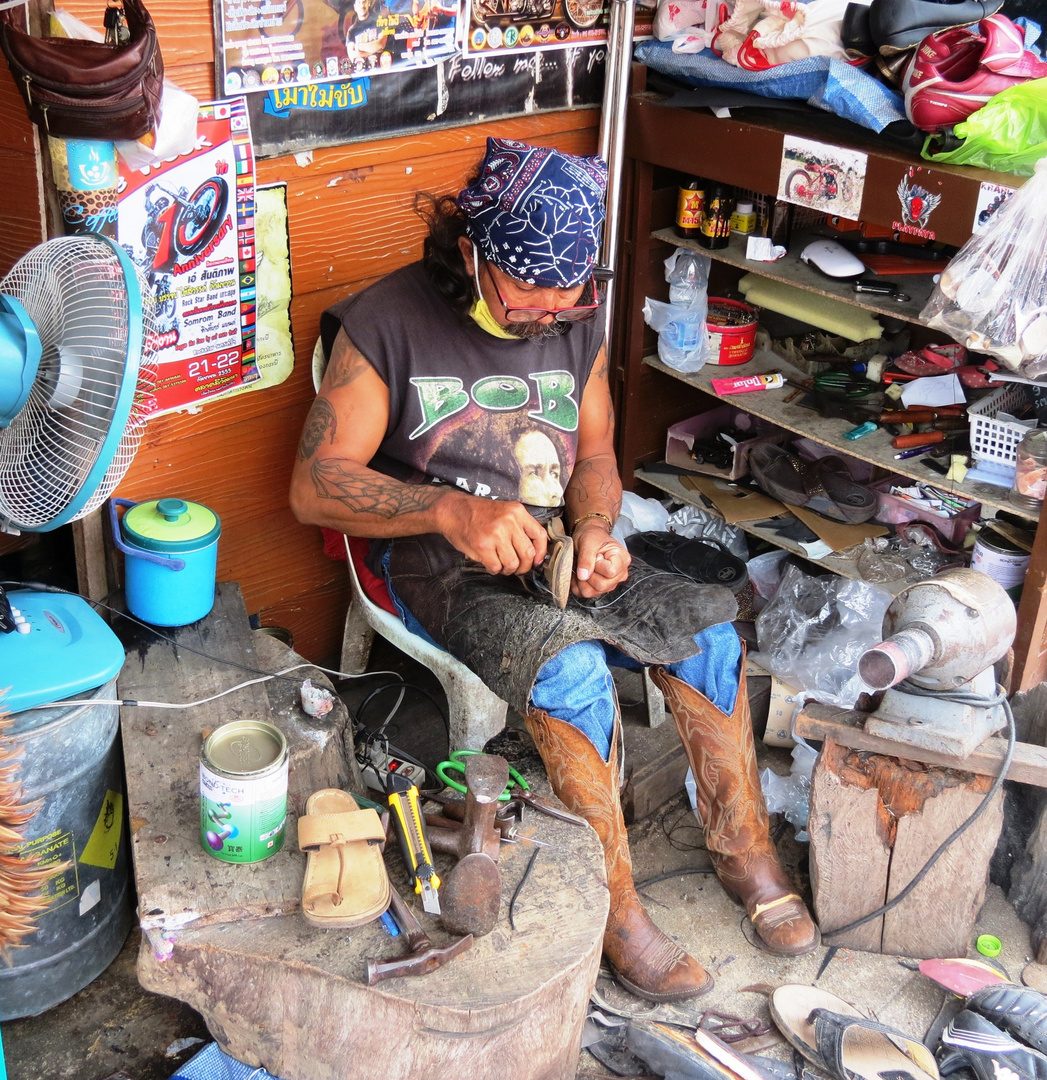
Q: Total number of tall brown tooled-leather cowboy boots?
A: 2